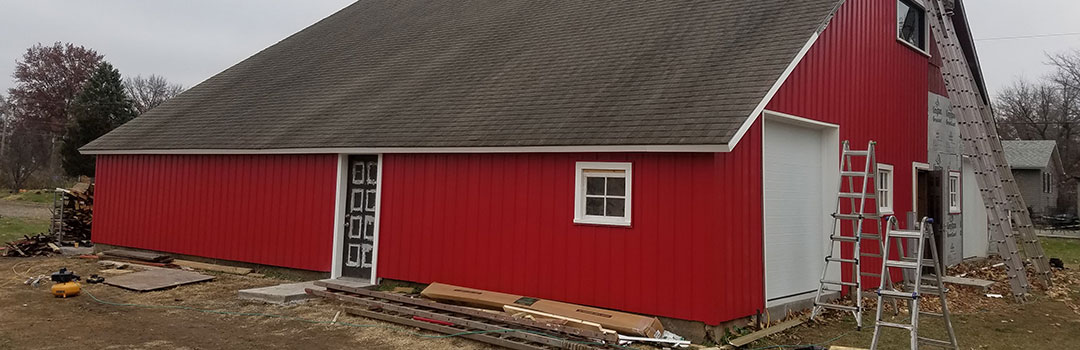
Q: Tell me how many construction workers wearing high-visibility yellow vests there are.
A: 0